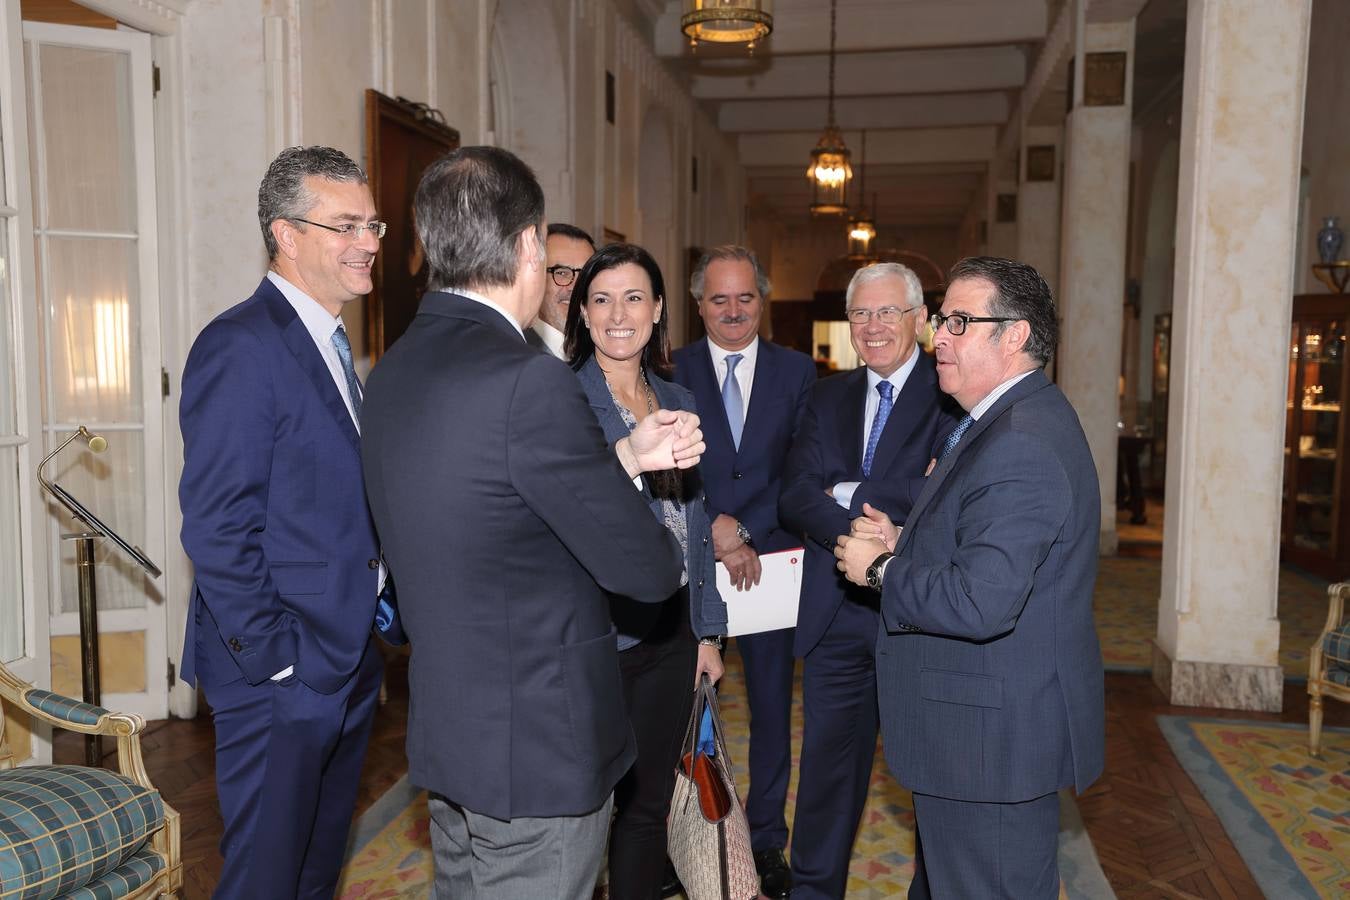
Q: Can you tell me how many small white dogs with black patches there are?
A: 0